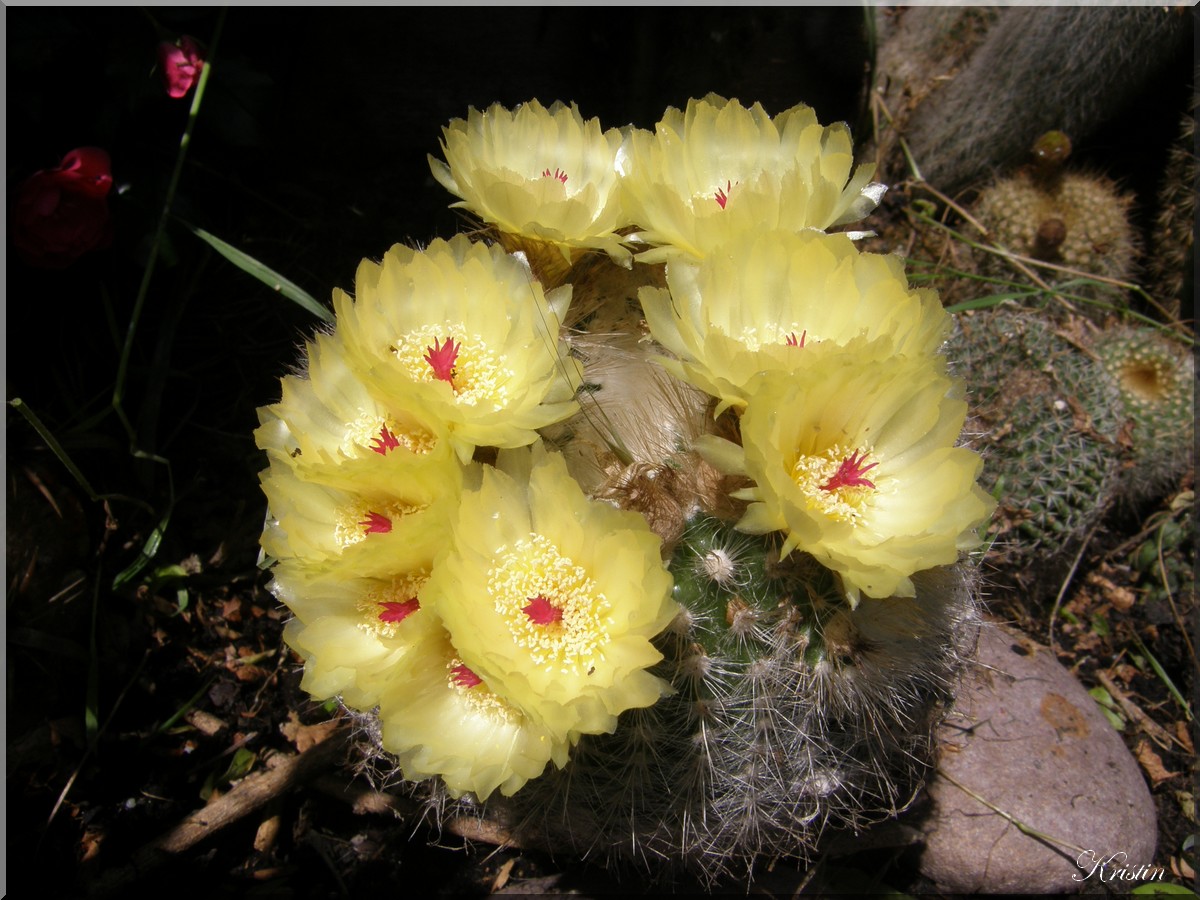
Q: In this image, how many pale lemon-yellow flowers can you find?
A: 10